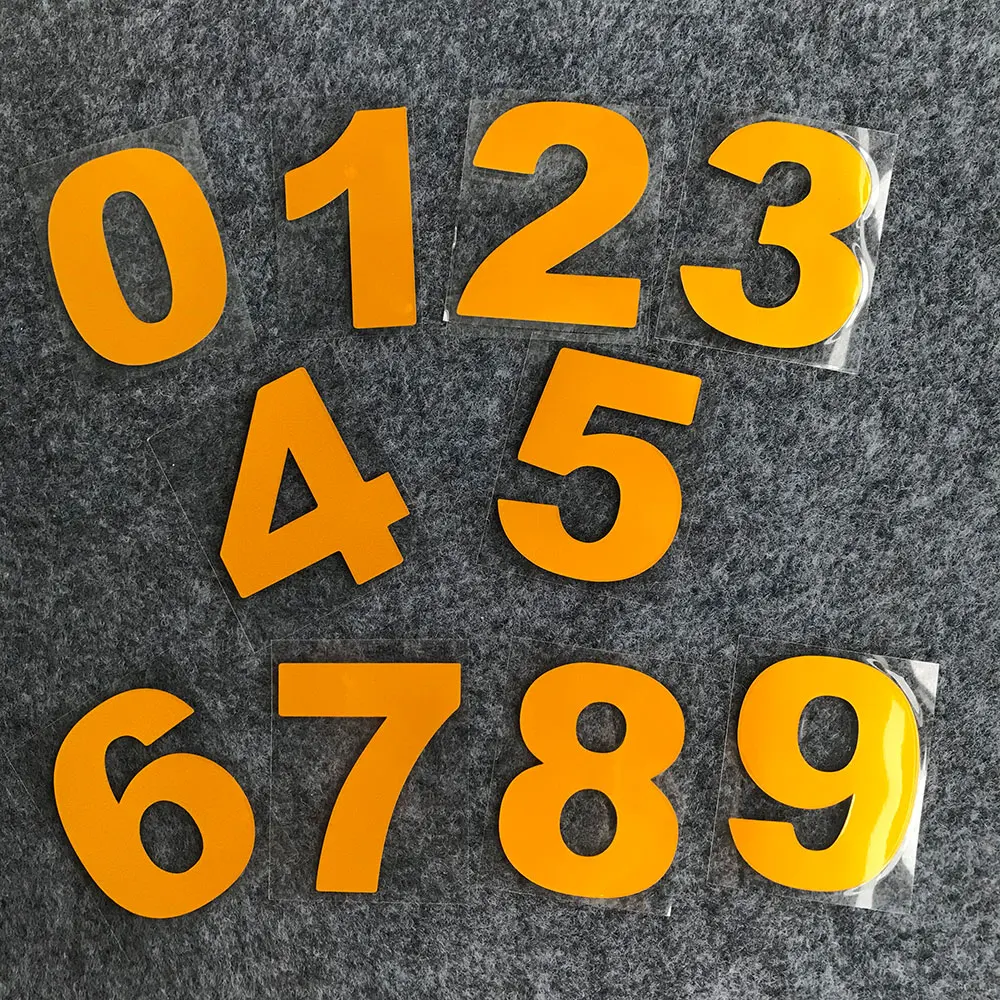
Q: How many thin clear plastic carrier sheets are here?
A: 10